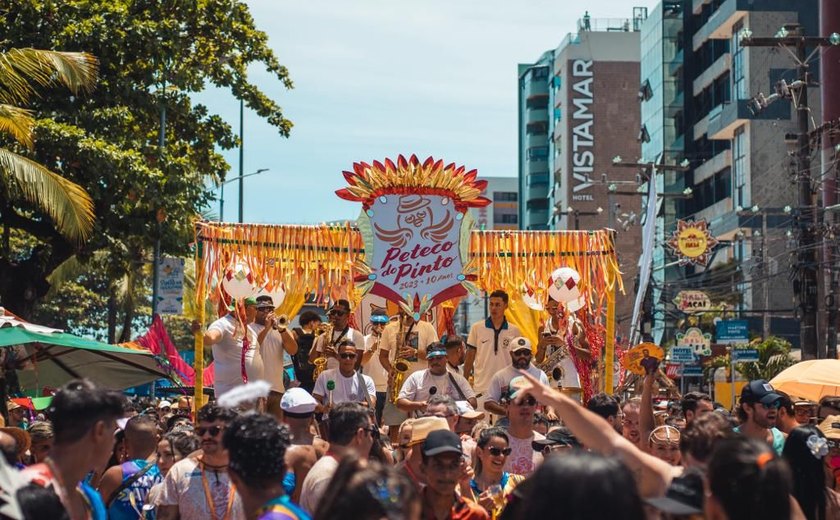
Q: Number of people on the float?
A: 12